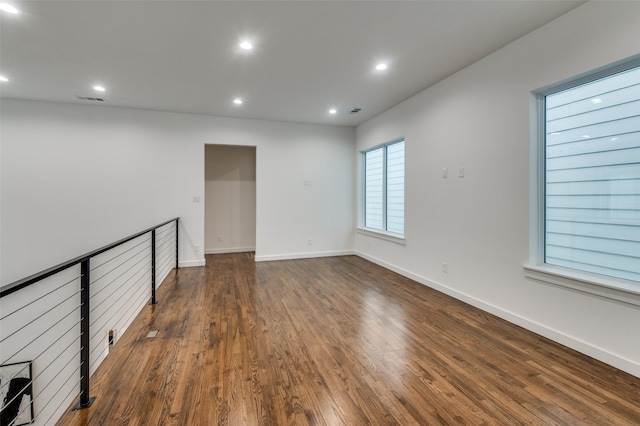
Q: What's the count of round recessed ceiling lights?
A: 7